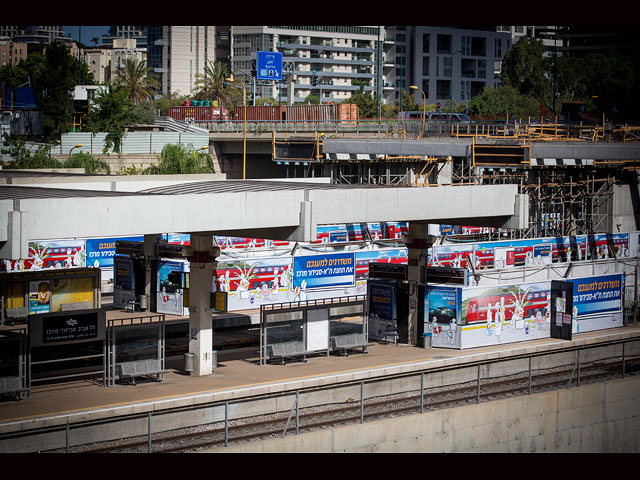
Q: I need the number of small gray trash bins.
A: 4